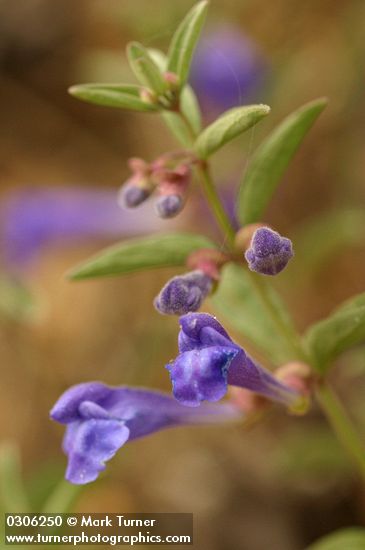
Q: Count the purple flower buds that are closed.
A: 4